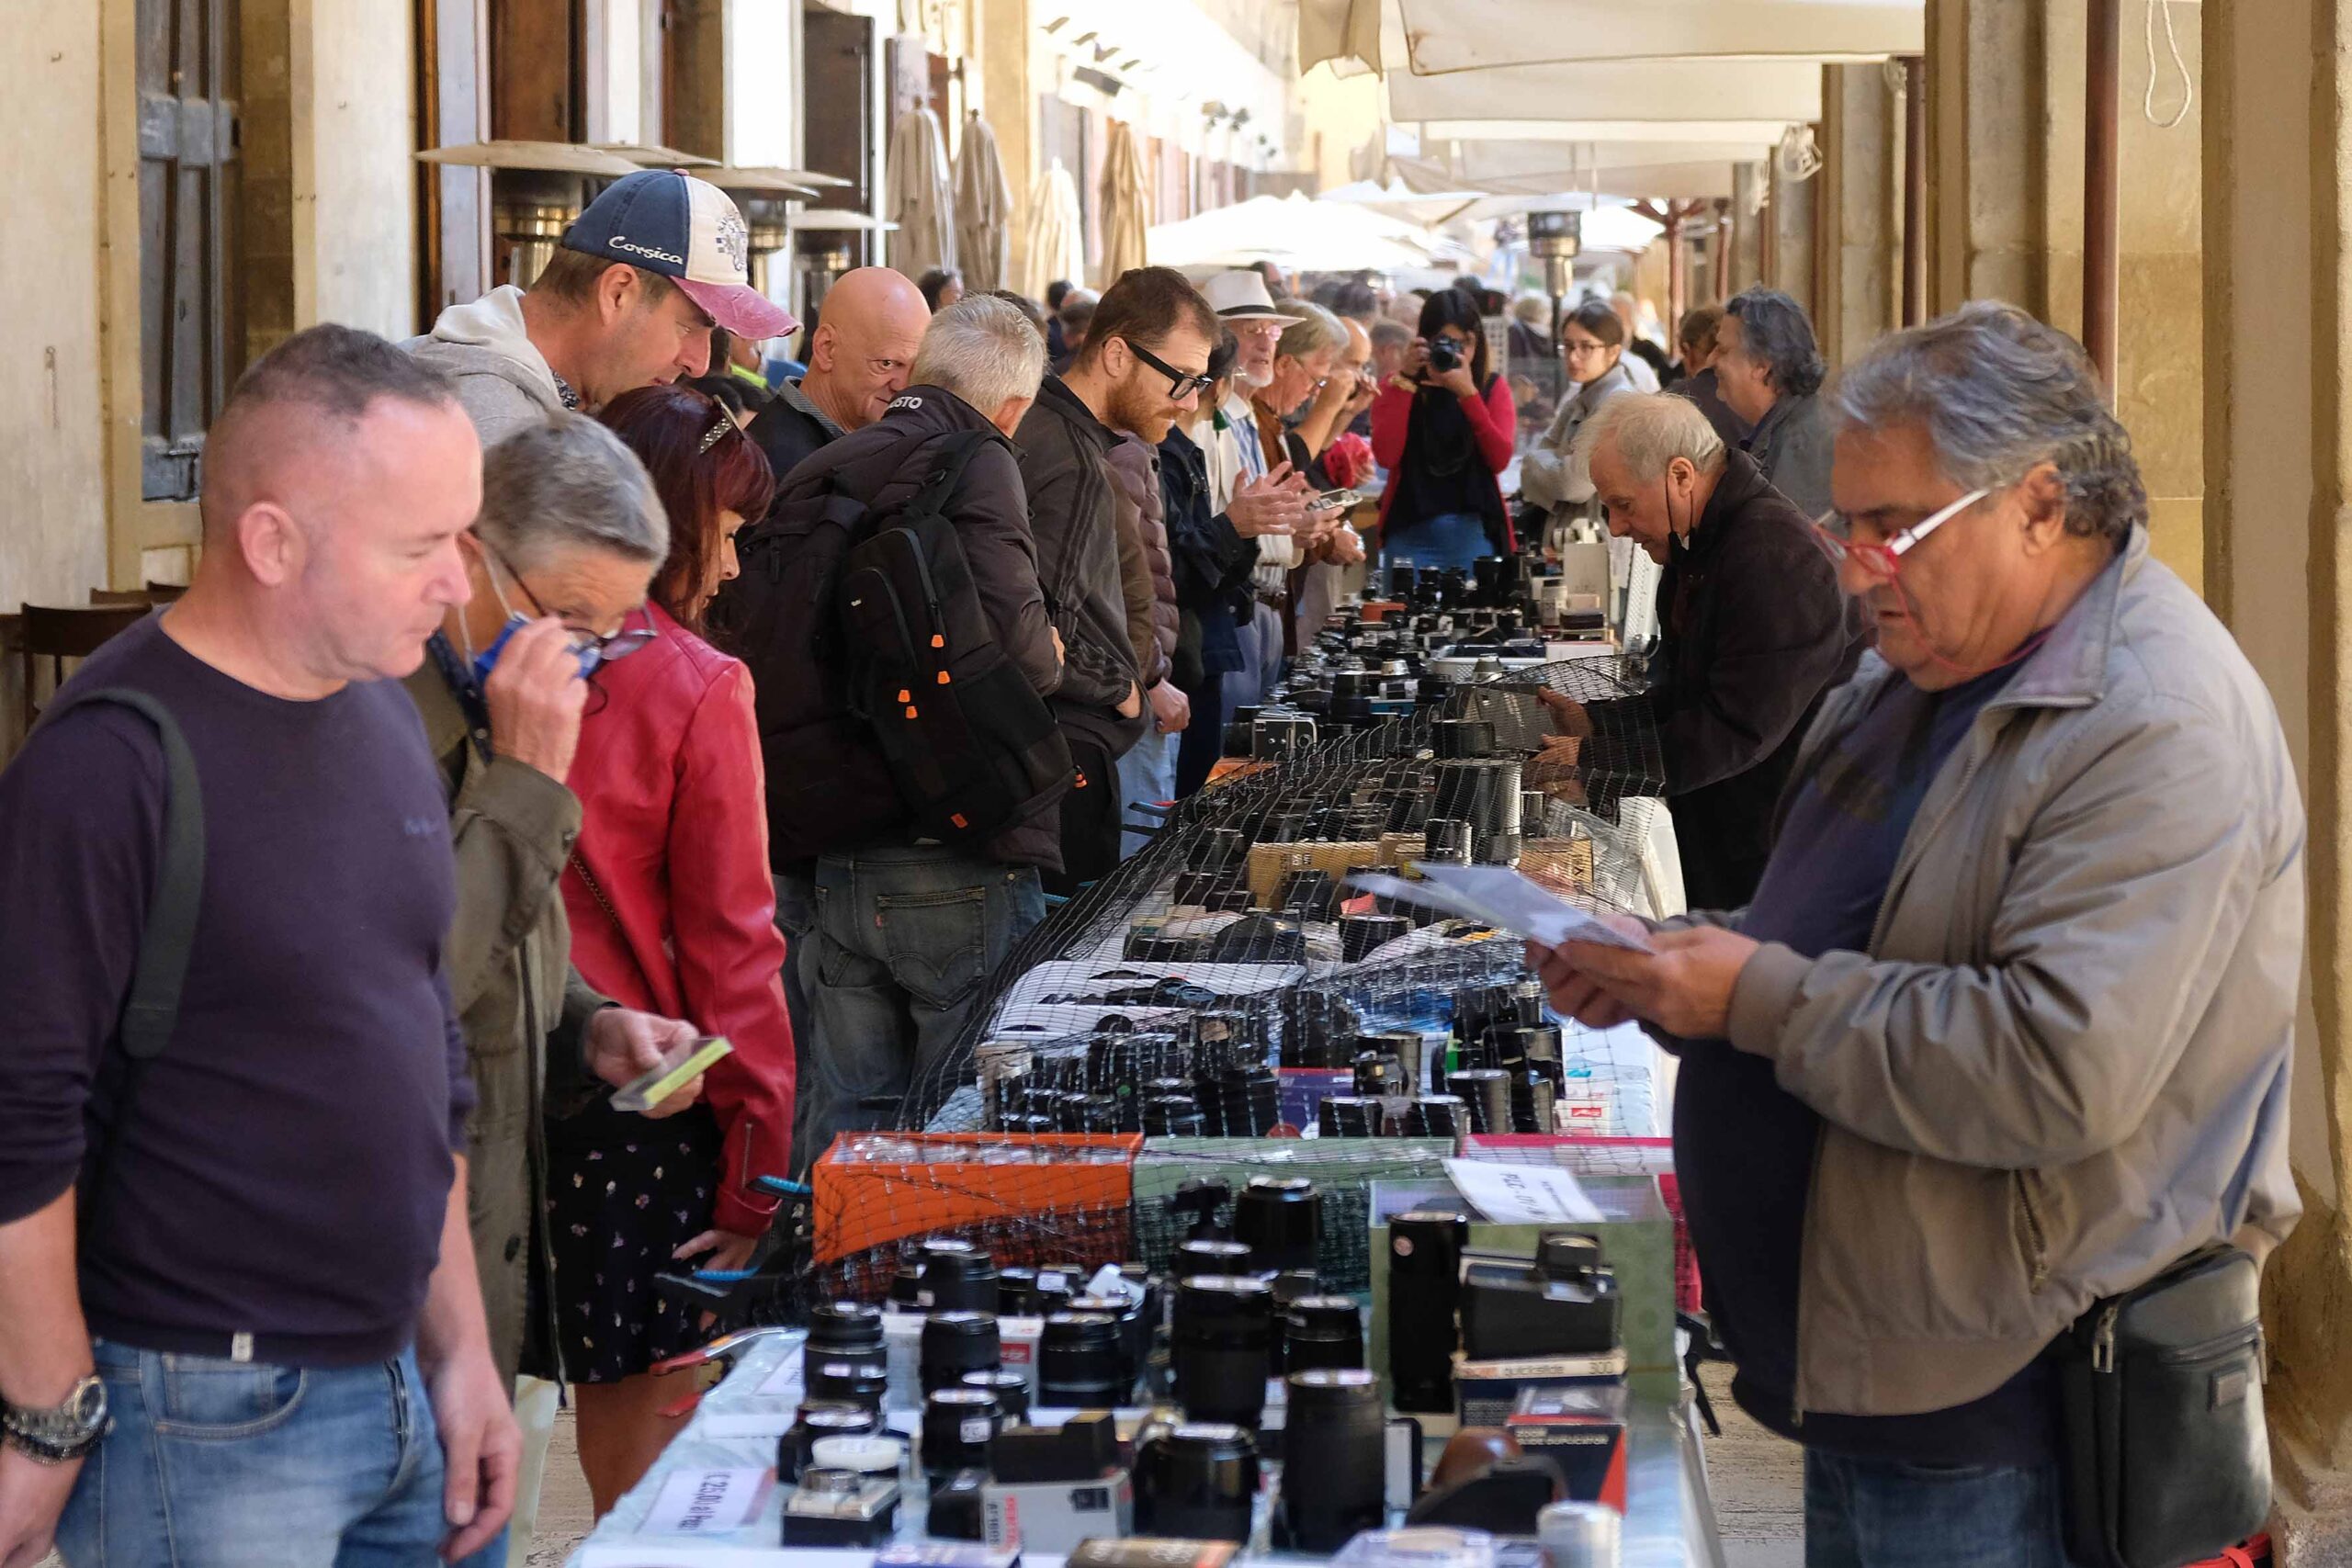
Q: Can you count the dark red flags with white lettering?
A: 0